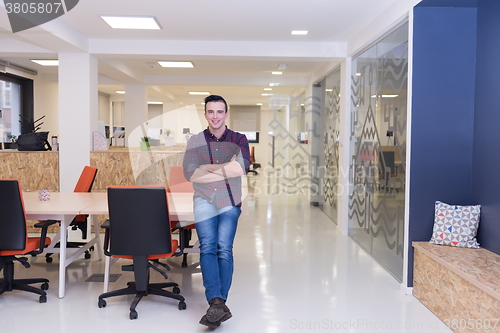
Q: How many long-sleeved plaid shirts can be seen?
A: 1